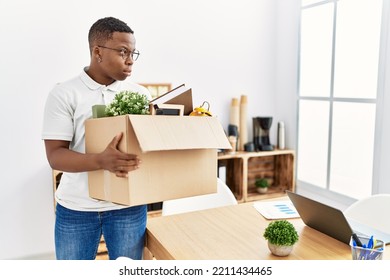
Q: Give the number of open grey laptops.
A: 1